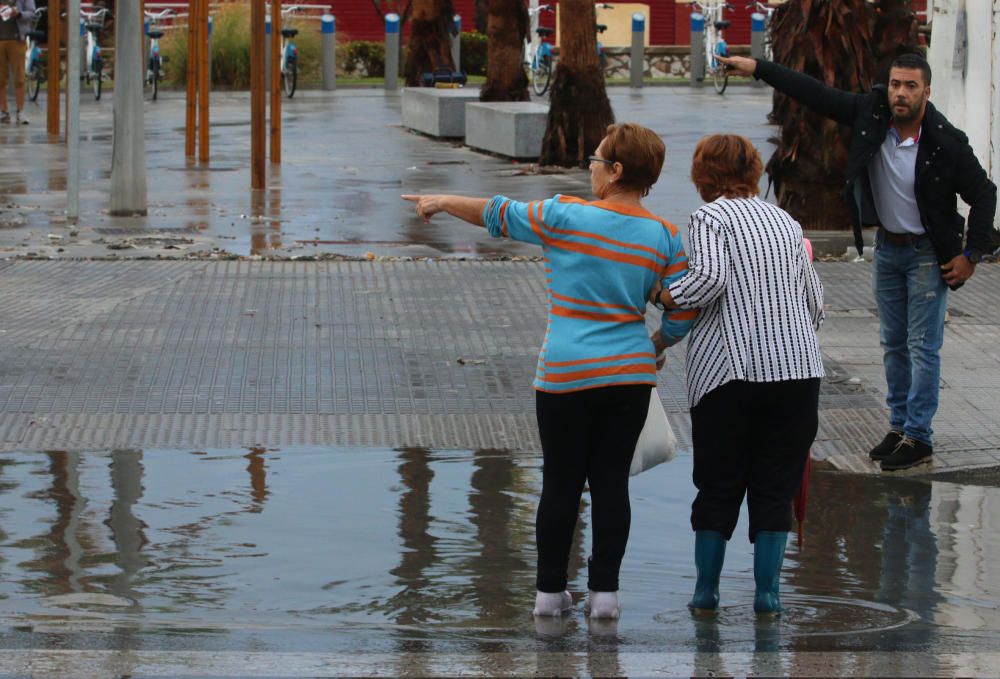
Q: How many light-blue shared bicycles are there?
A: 8